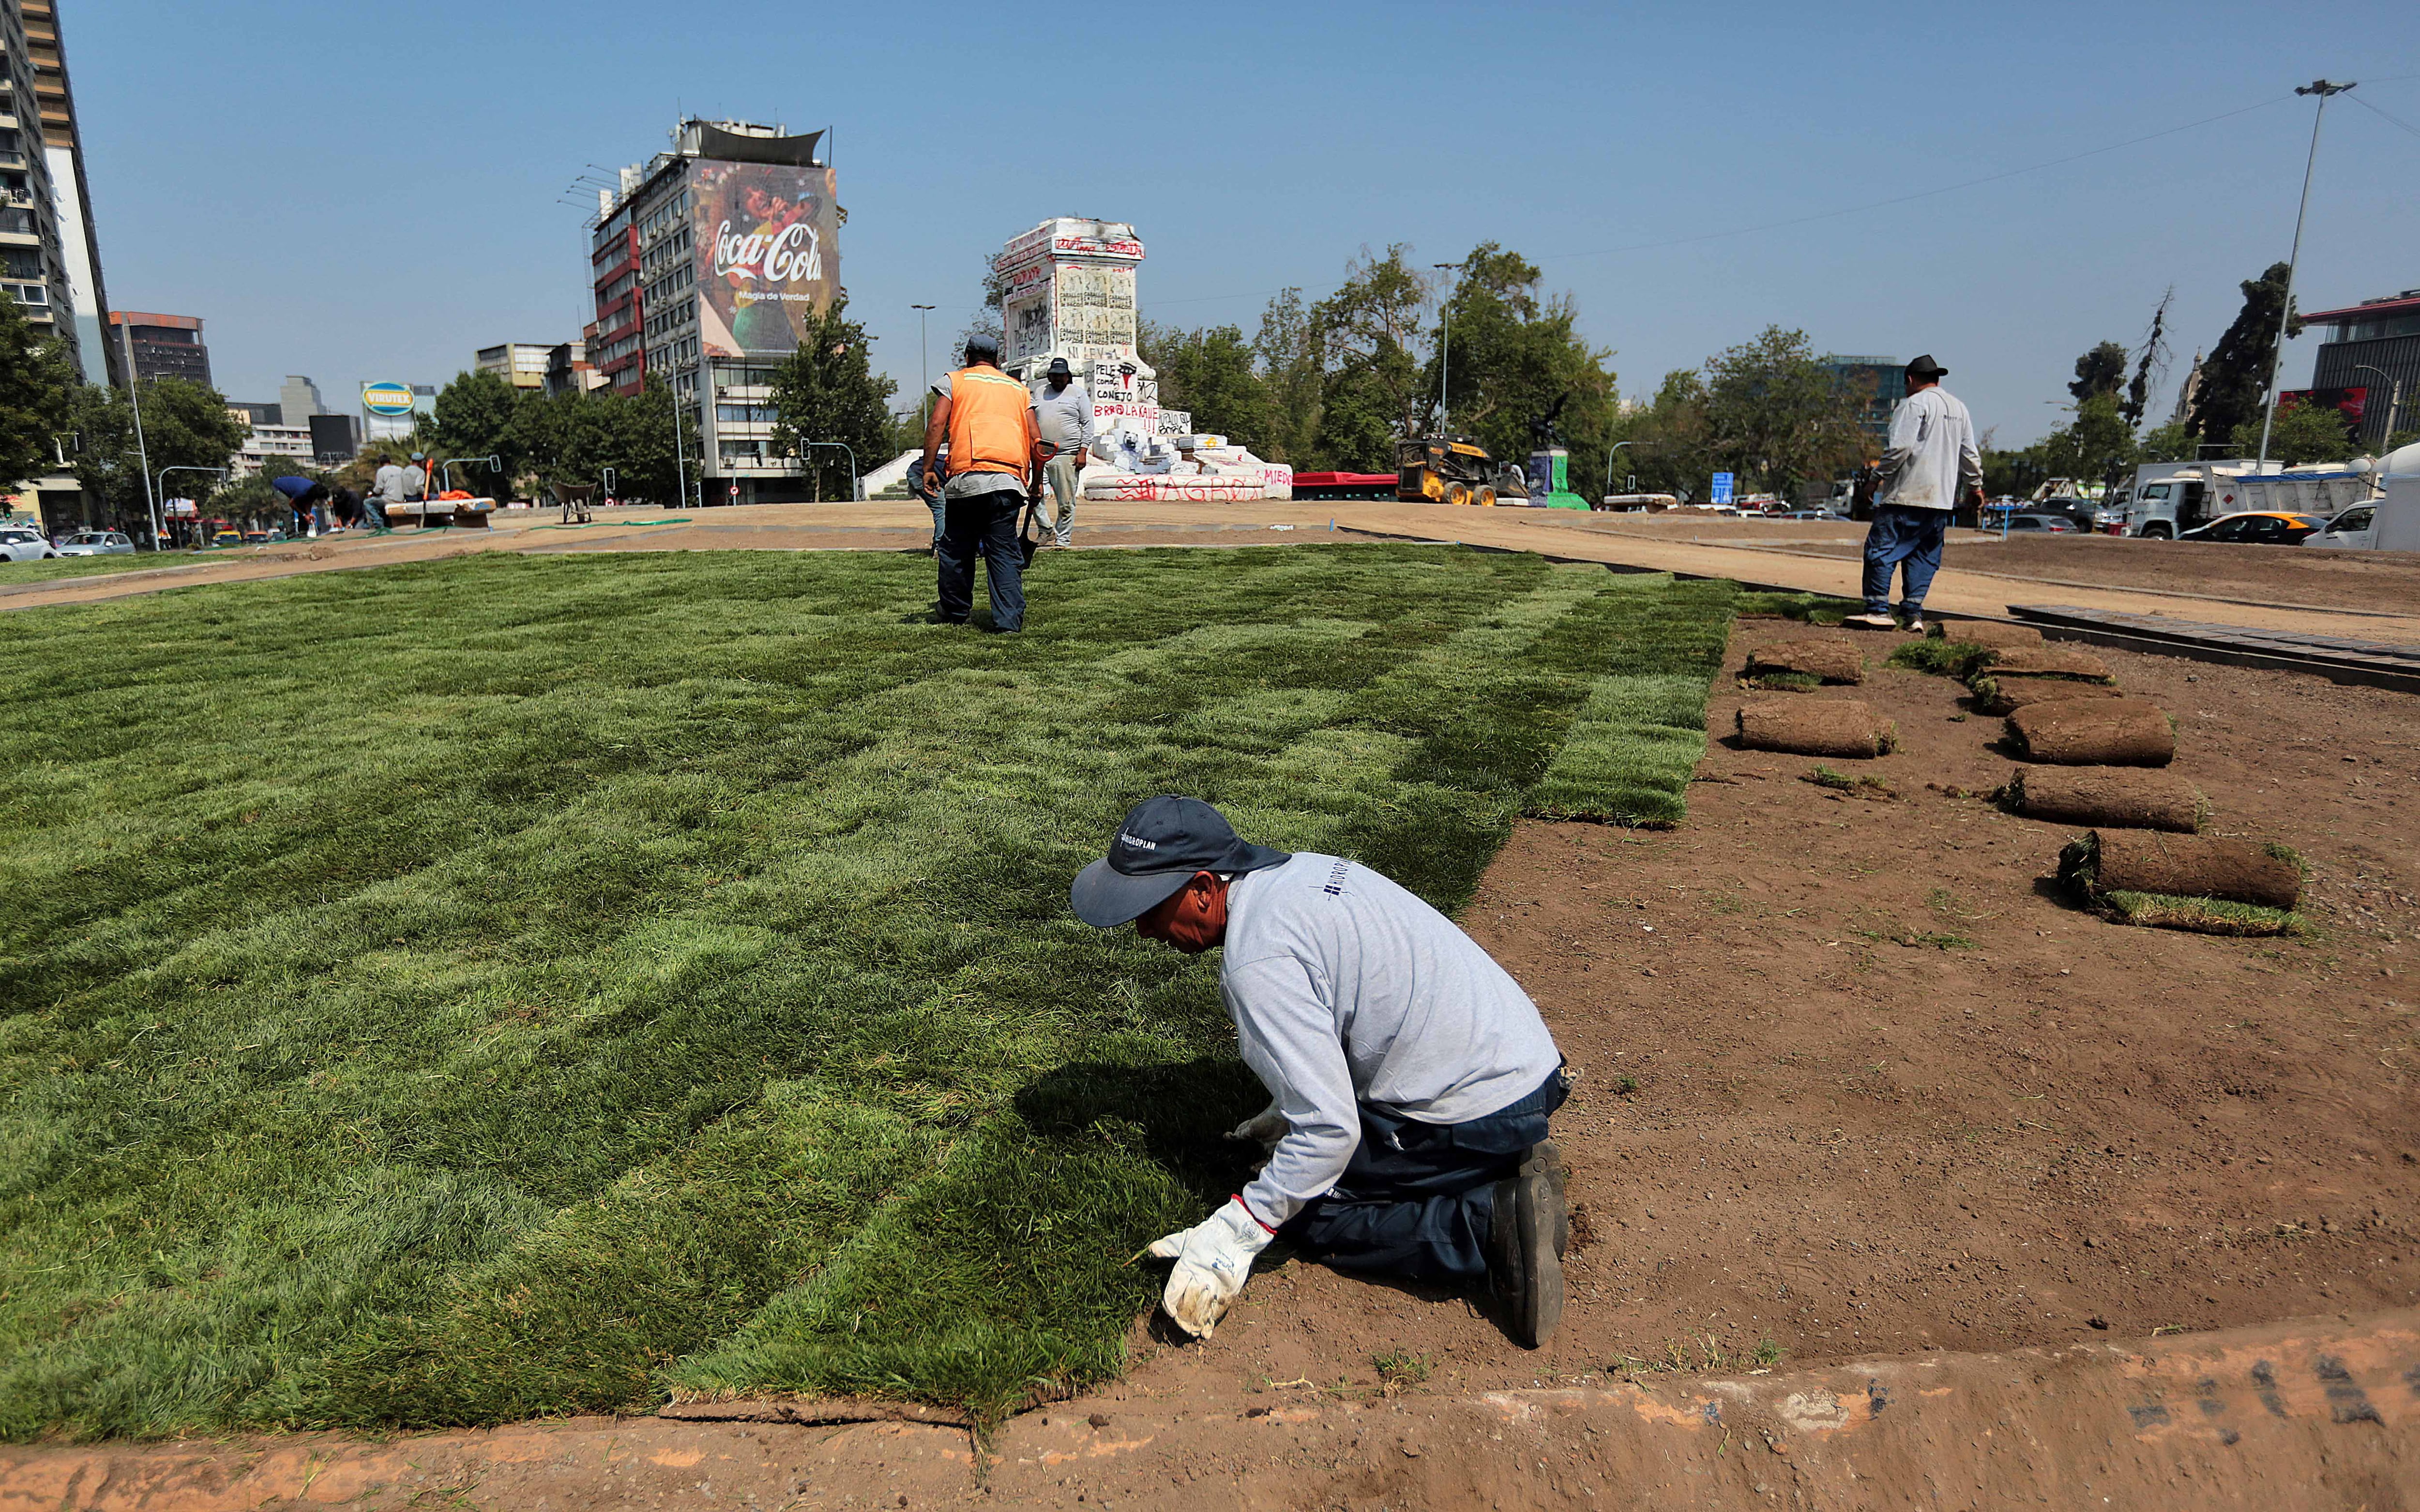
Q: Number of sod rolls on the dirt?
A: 8